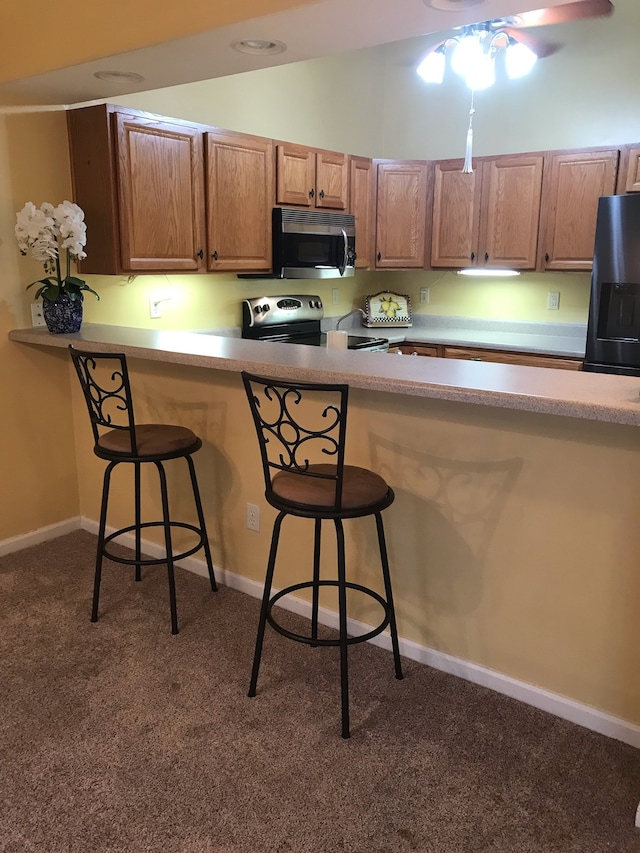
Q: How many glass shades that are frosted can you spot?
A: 4